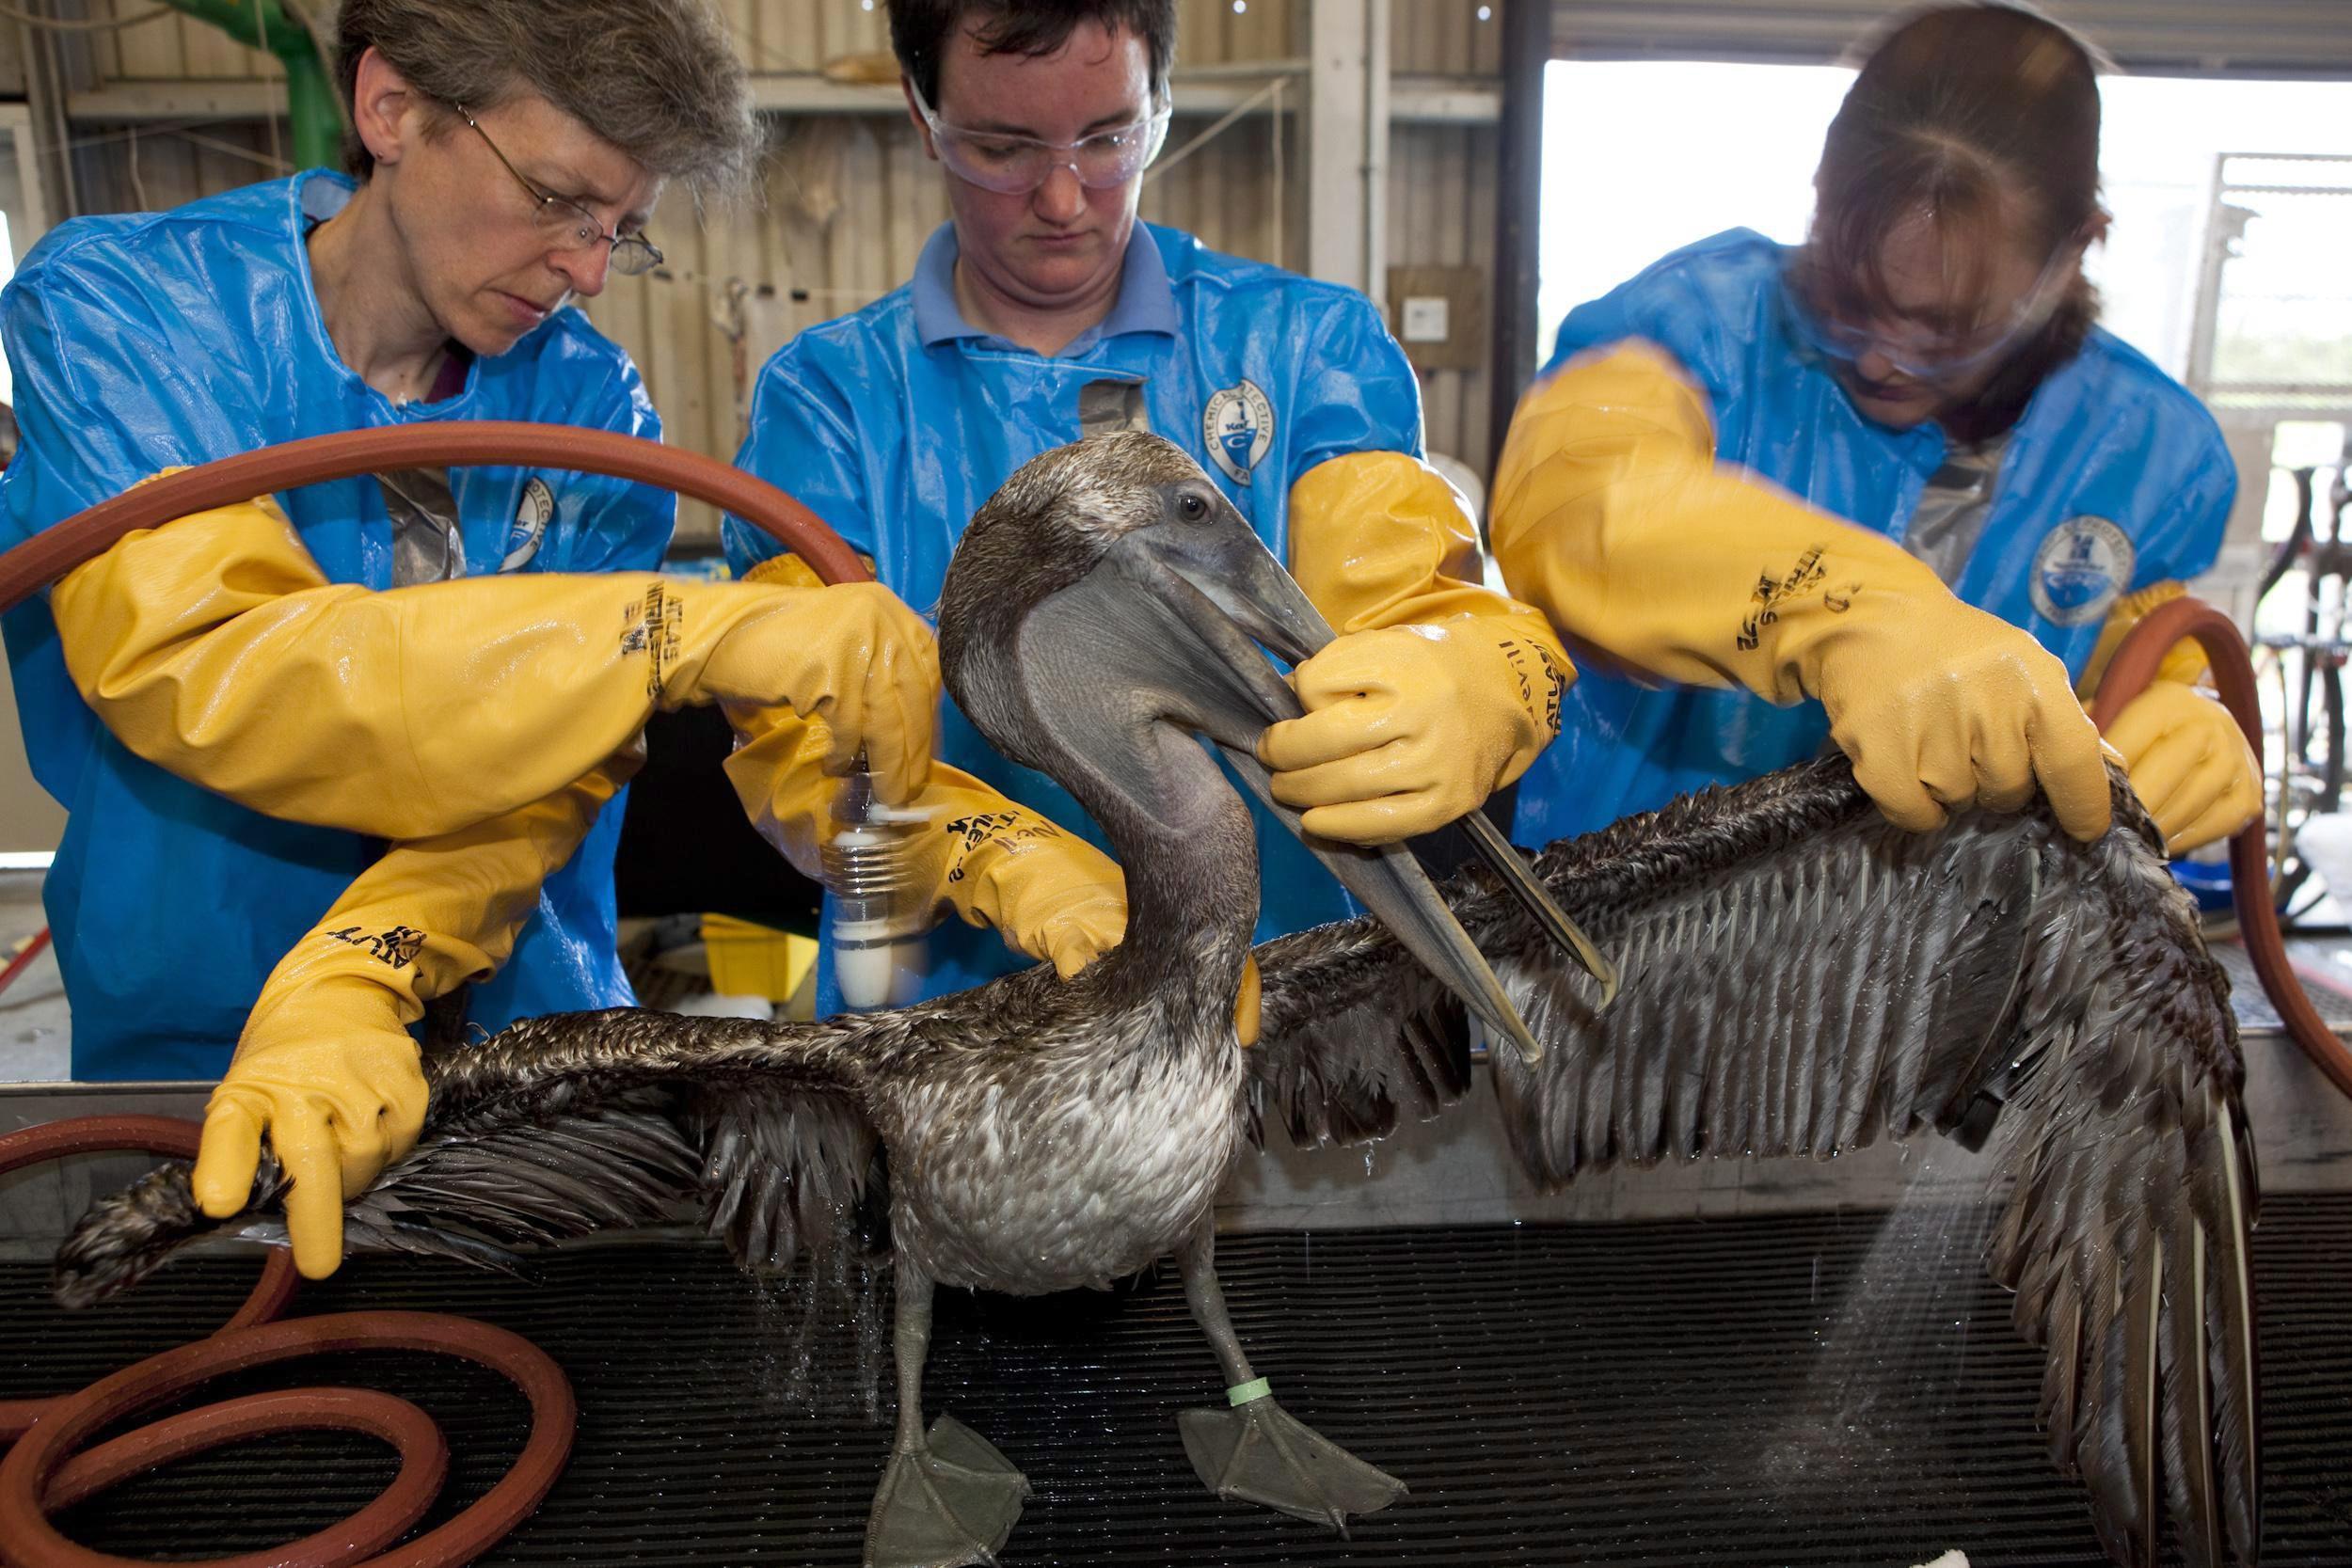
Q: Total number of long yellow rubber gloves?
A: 6